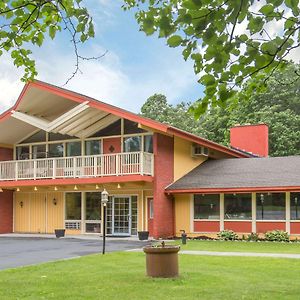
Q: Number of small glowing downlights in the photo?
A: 7